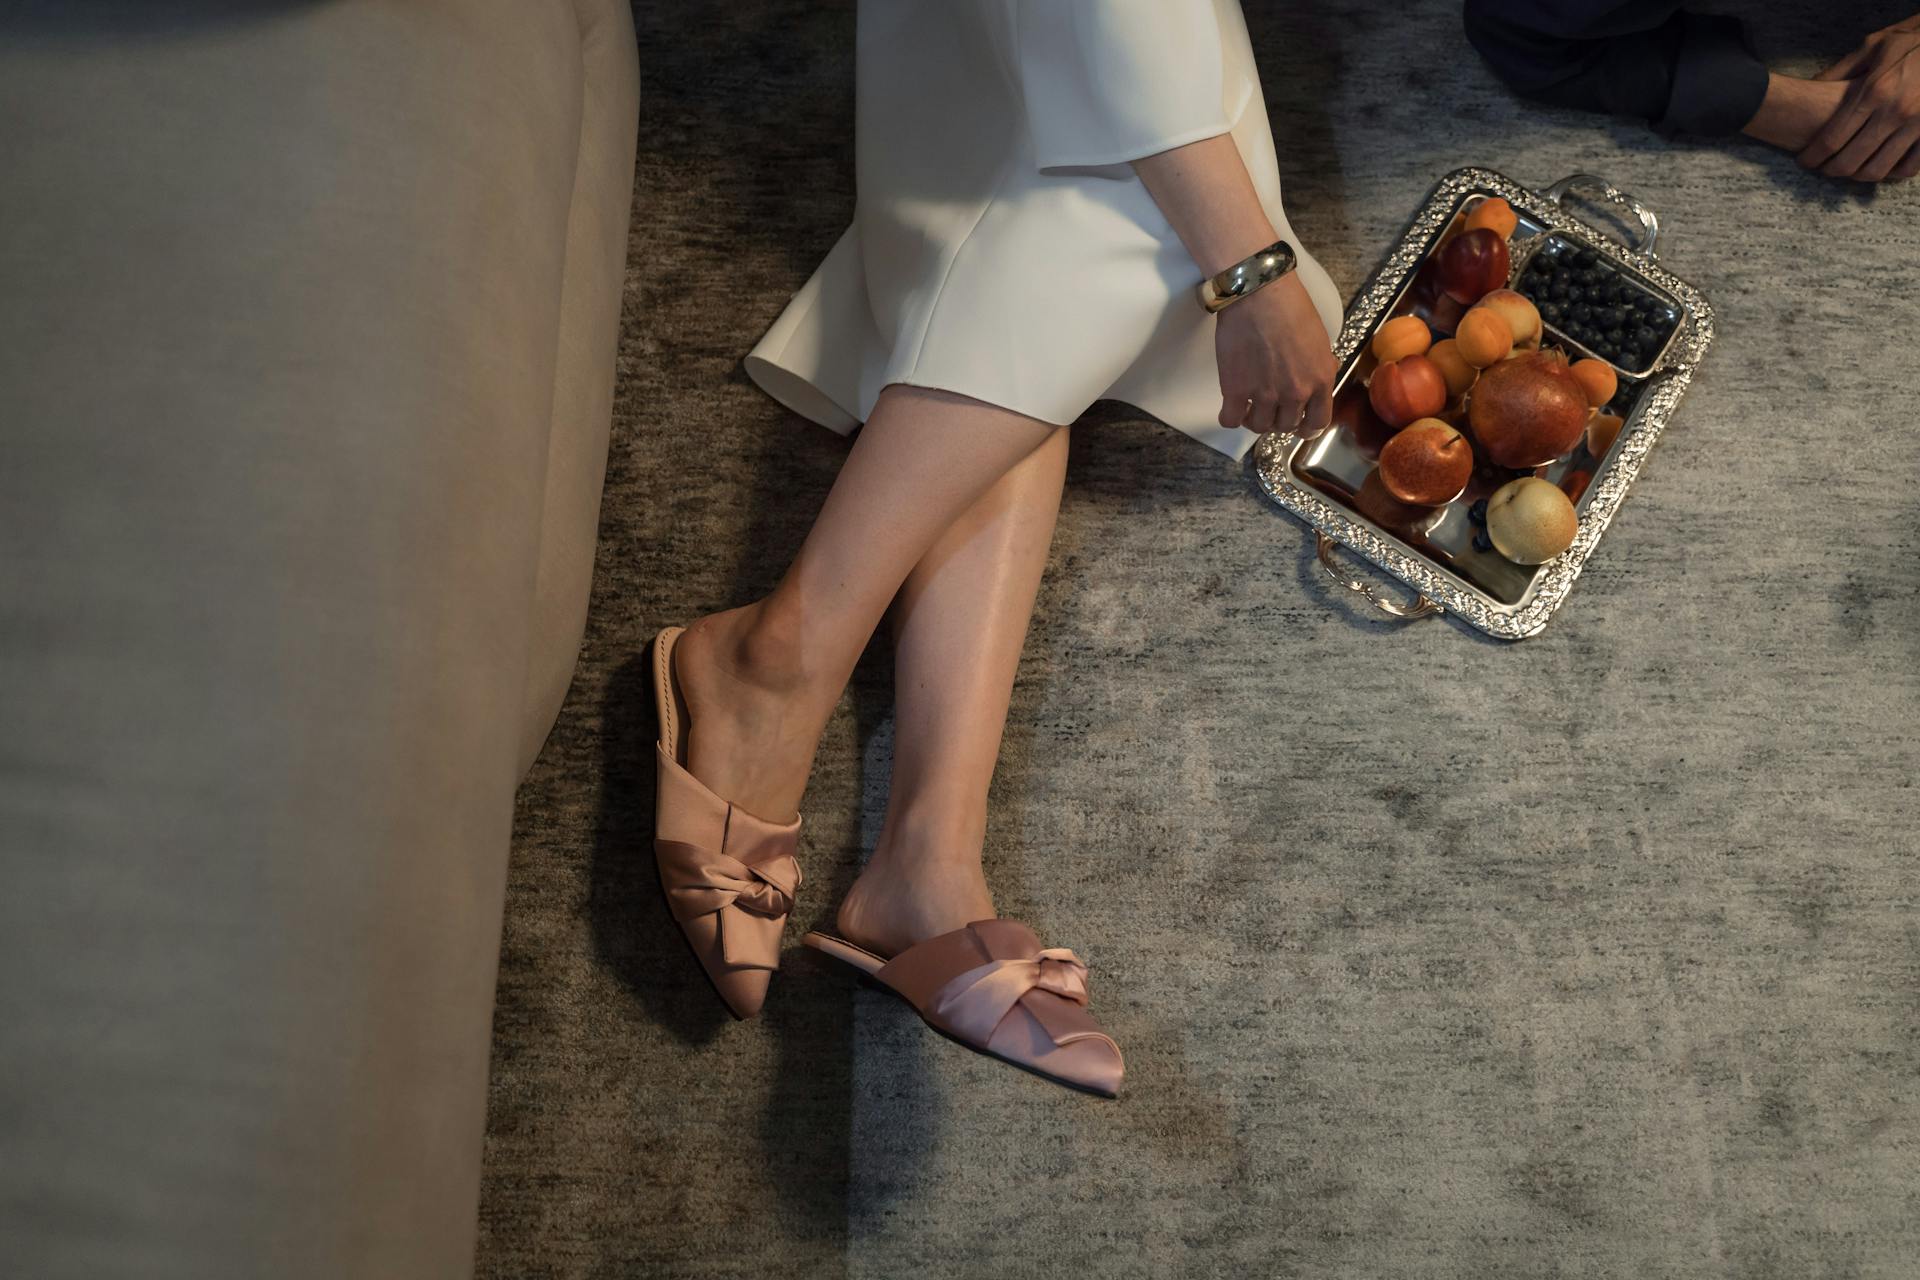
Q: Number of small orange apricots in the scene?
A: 5